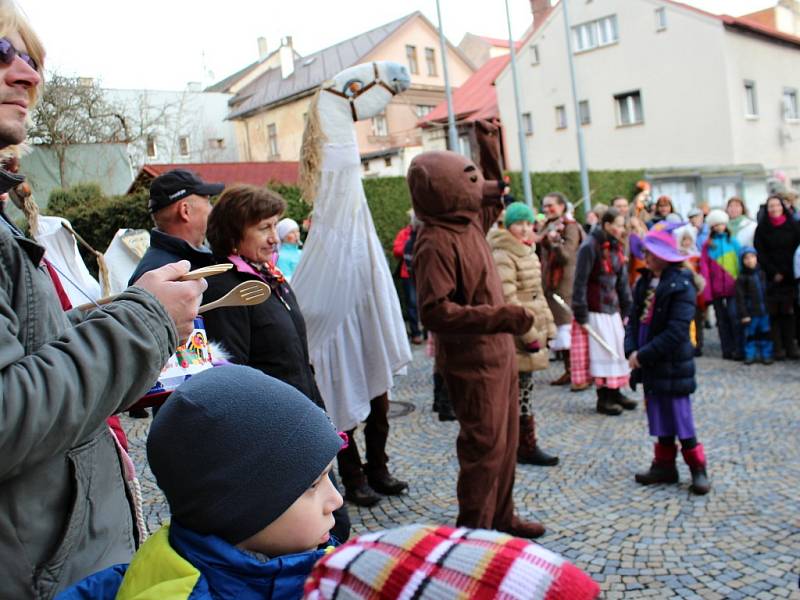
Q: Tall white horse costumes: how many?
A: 1